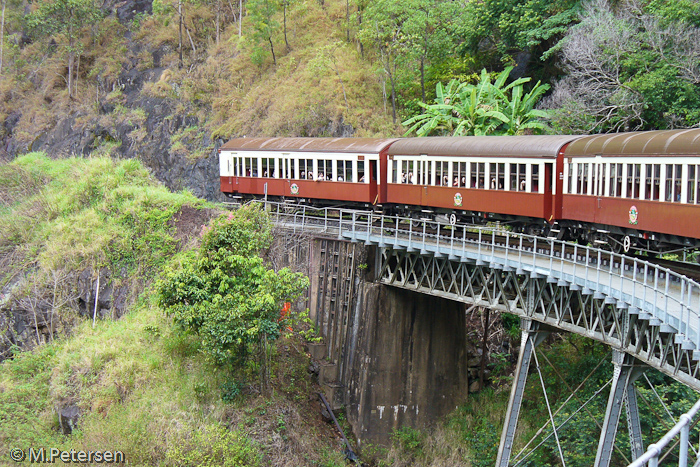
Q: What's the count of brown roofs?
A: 3